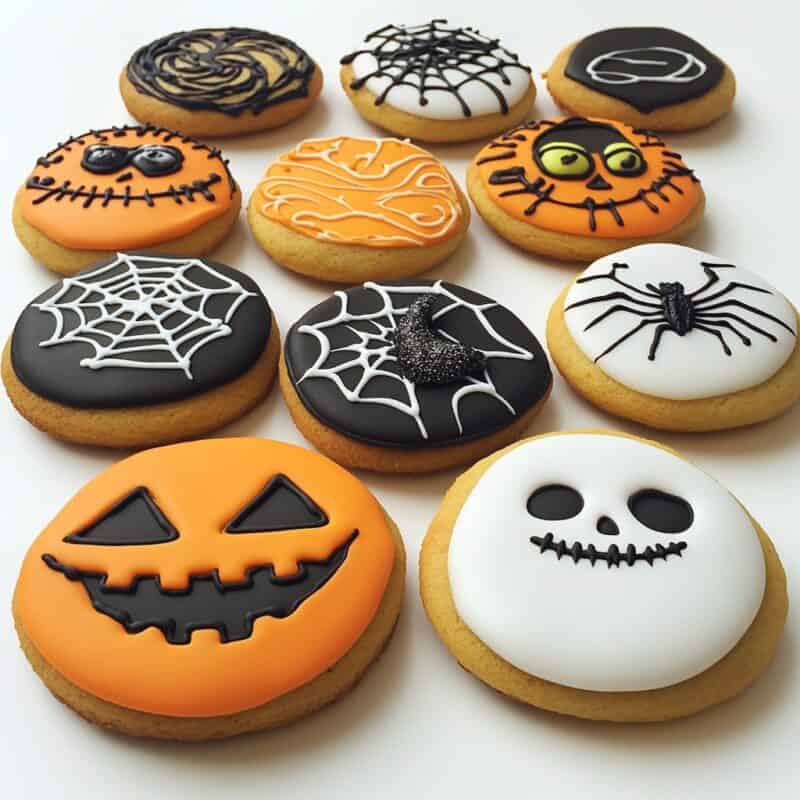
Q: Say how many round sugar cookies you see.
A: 11